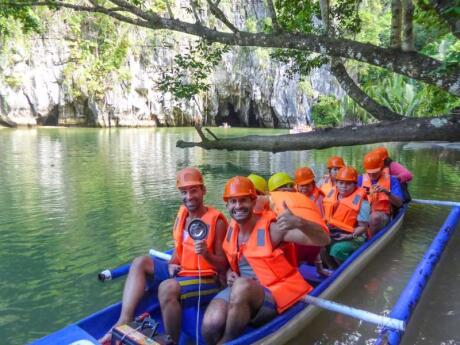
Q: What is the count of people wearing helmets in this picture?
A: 9